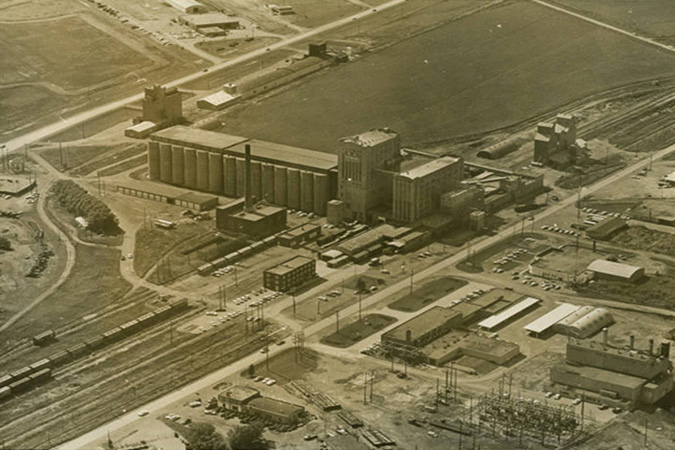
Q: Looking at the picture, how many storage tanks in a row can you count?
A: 14